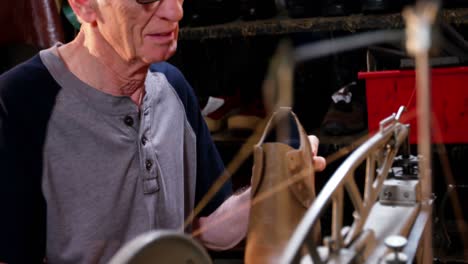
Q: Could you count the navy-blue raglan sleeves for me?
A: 2